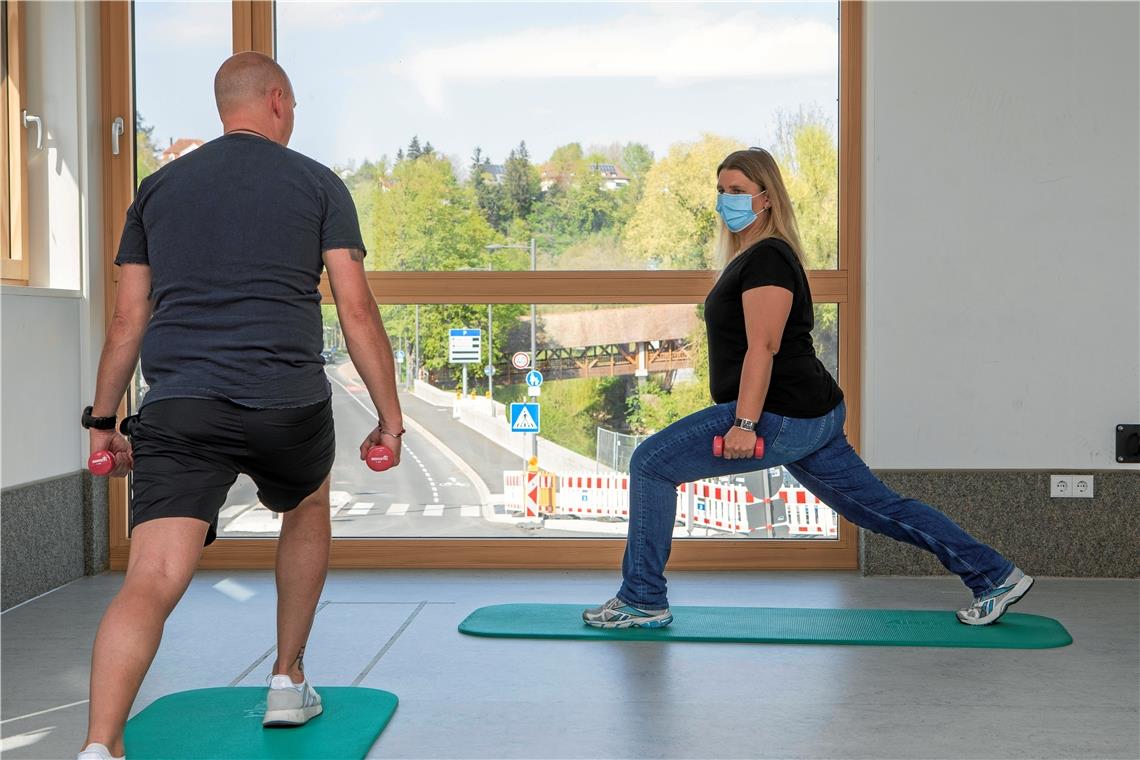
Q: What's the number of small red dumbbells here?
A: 3